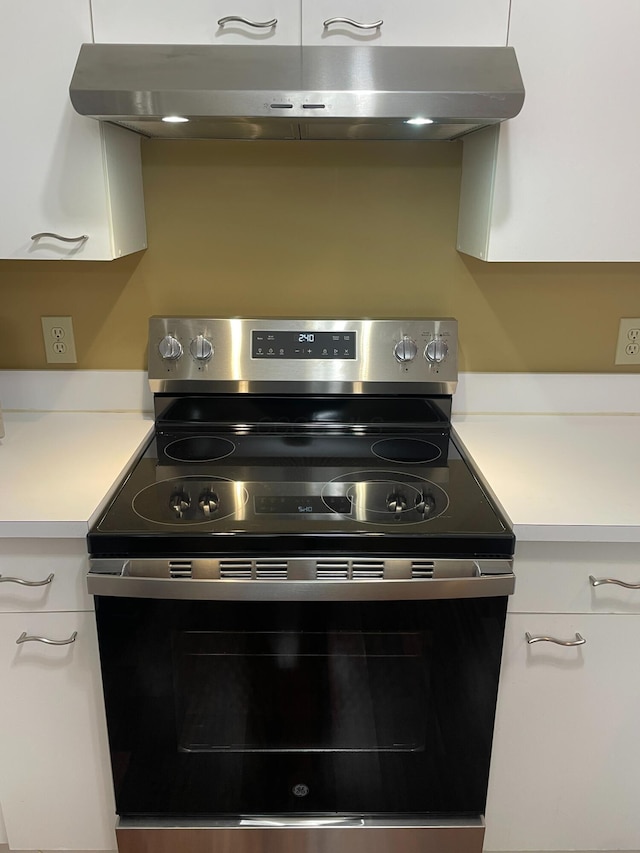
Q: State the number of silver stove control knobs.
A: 4